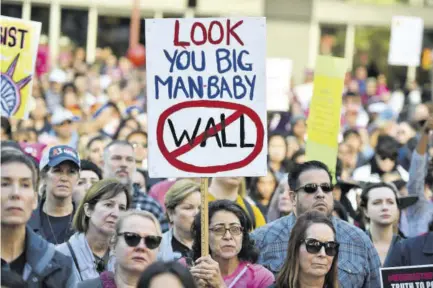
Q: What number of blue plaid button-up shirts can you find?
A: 2